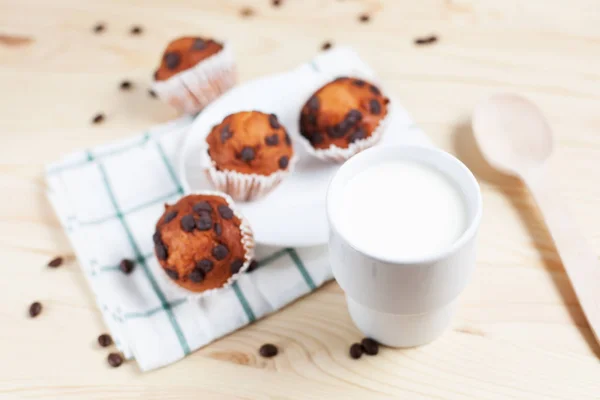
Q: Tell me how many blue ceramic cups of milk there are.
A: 0